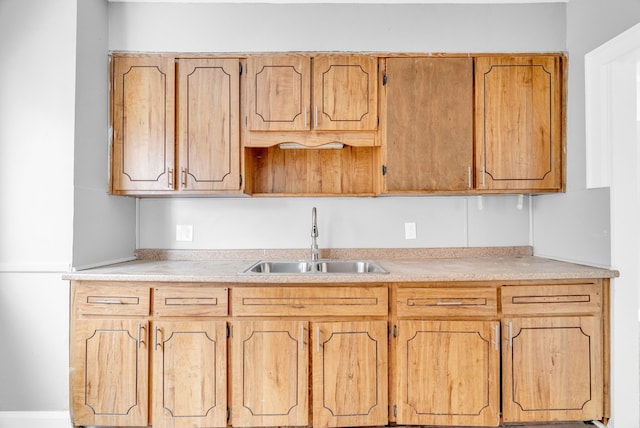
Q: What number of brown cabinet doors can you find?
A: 12